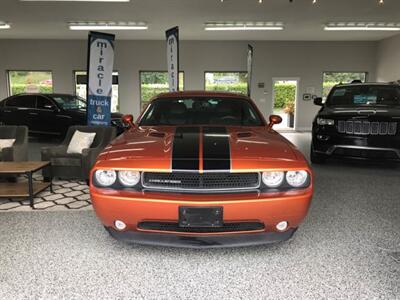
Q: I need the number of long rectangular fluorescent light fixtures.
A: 5